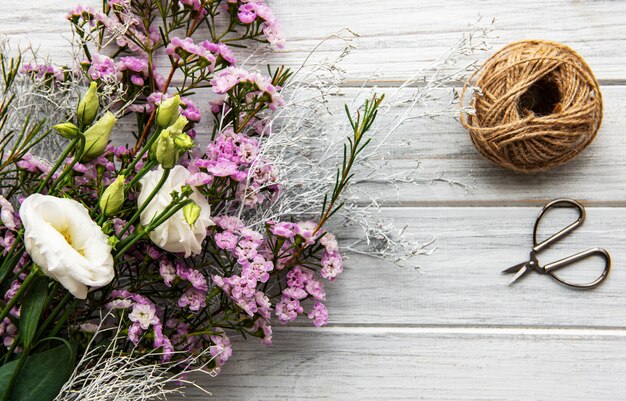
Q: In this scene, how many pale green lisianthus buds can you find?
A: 9